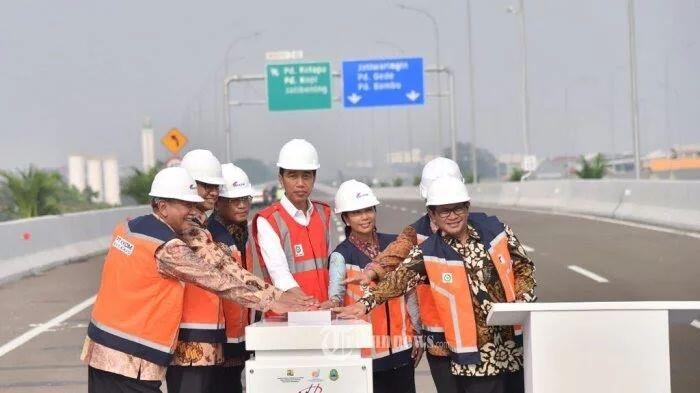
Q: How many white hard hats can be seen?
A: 7